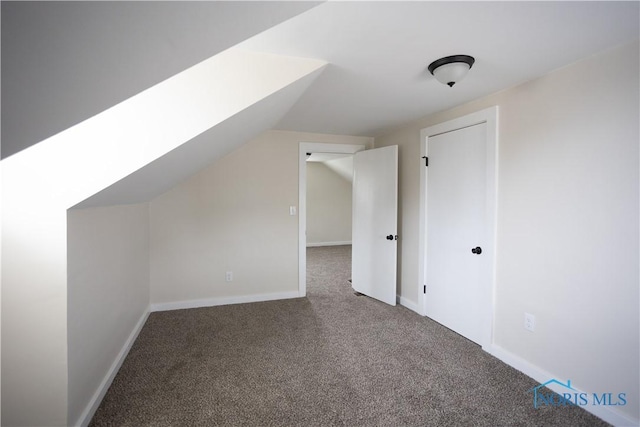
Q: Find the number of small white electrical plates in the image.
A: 3